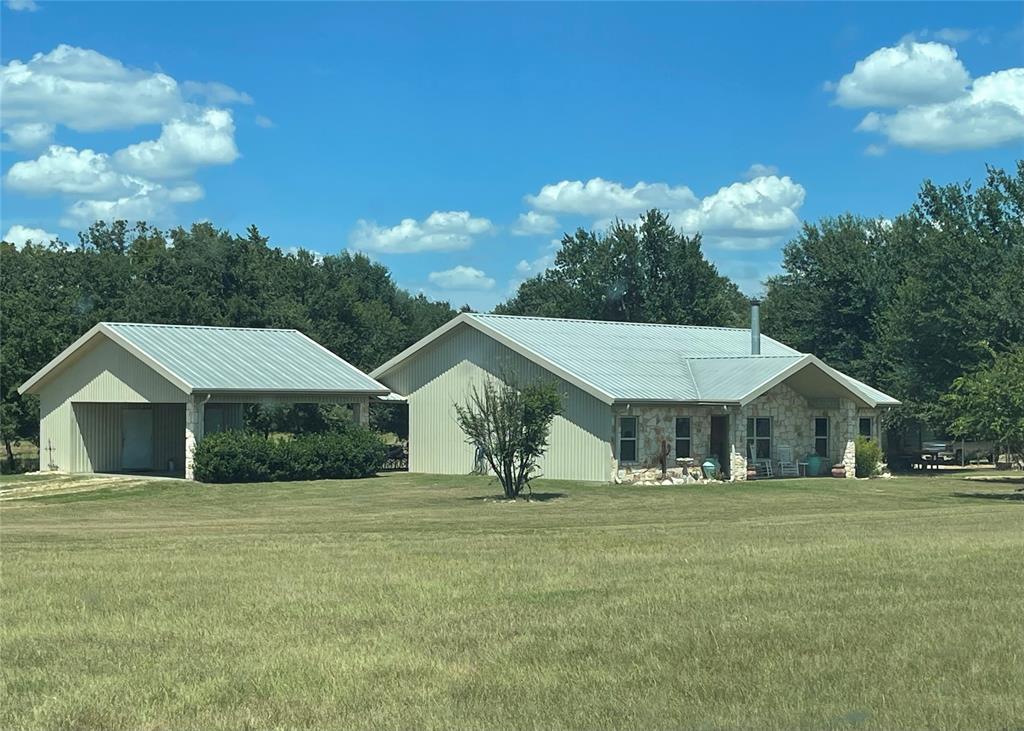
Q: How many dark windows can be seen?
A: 5